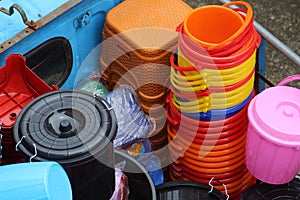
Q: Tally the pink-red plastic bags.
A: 1